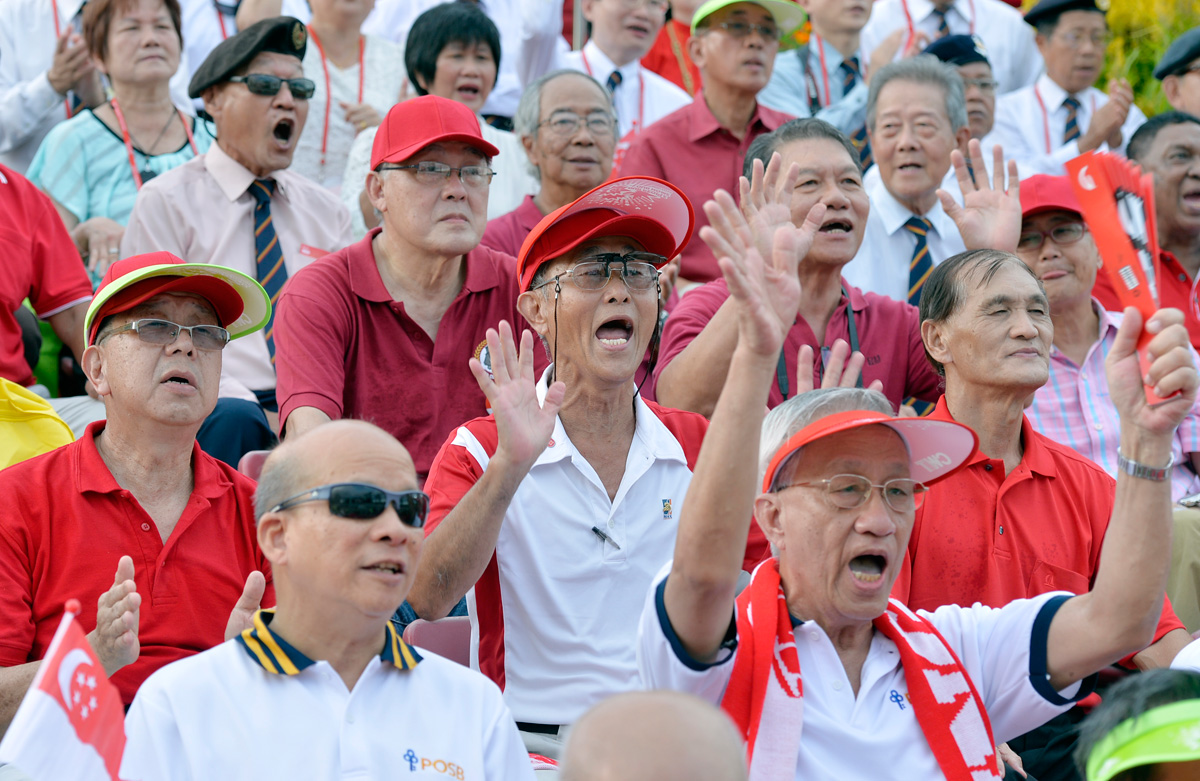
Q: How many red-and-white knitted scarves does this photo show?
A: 1